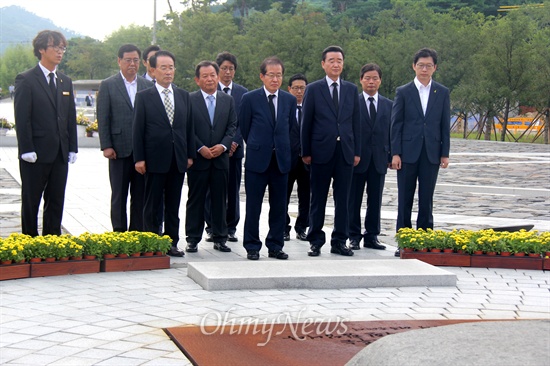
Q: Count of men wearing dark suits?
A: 11